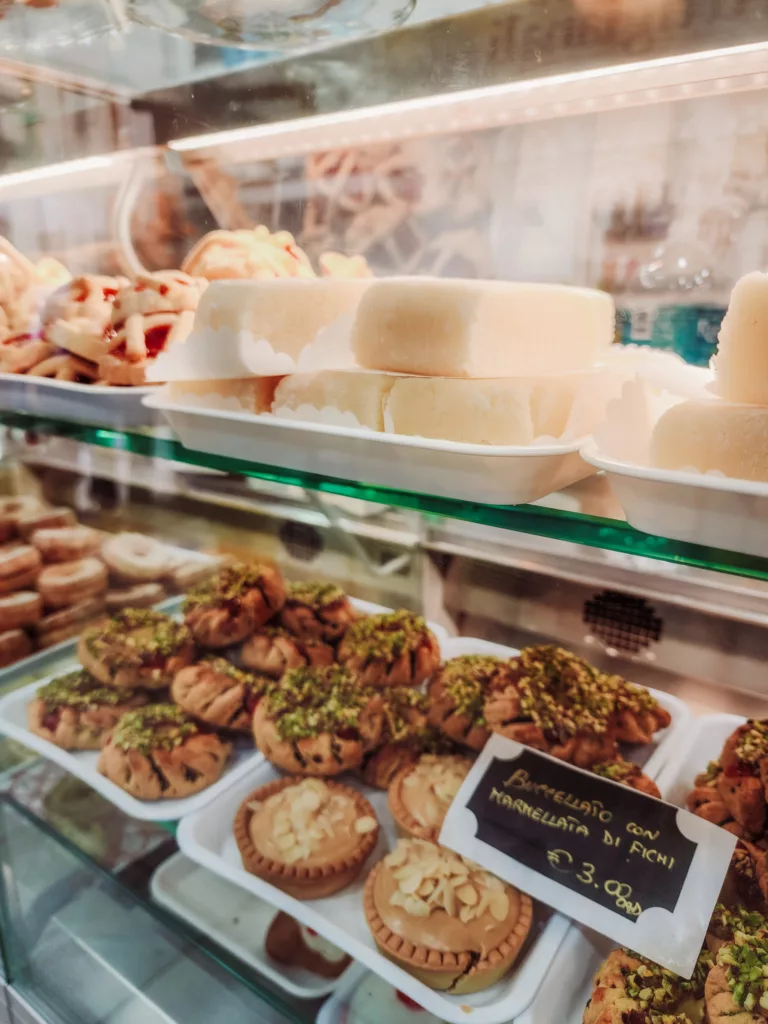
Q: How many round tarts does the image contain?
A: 3